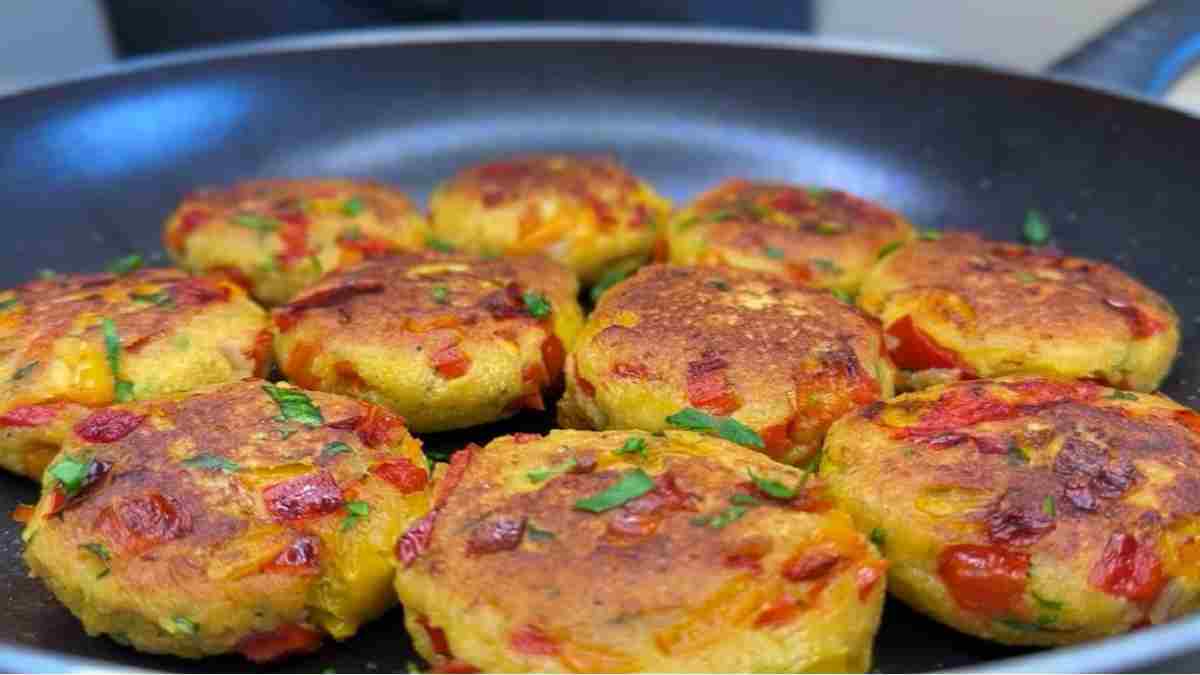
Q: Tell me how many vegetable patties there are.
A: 10